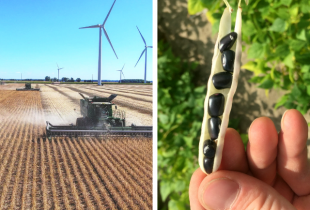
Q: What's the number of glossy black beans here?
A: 7